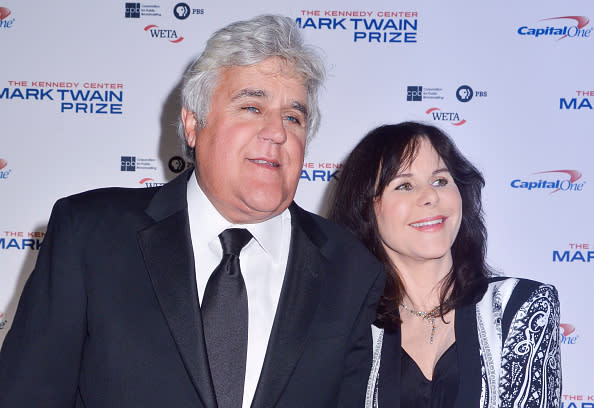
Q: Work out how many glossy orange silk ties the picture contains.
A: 0